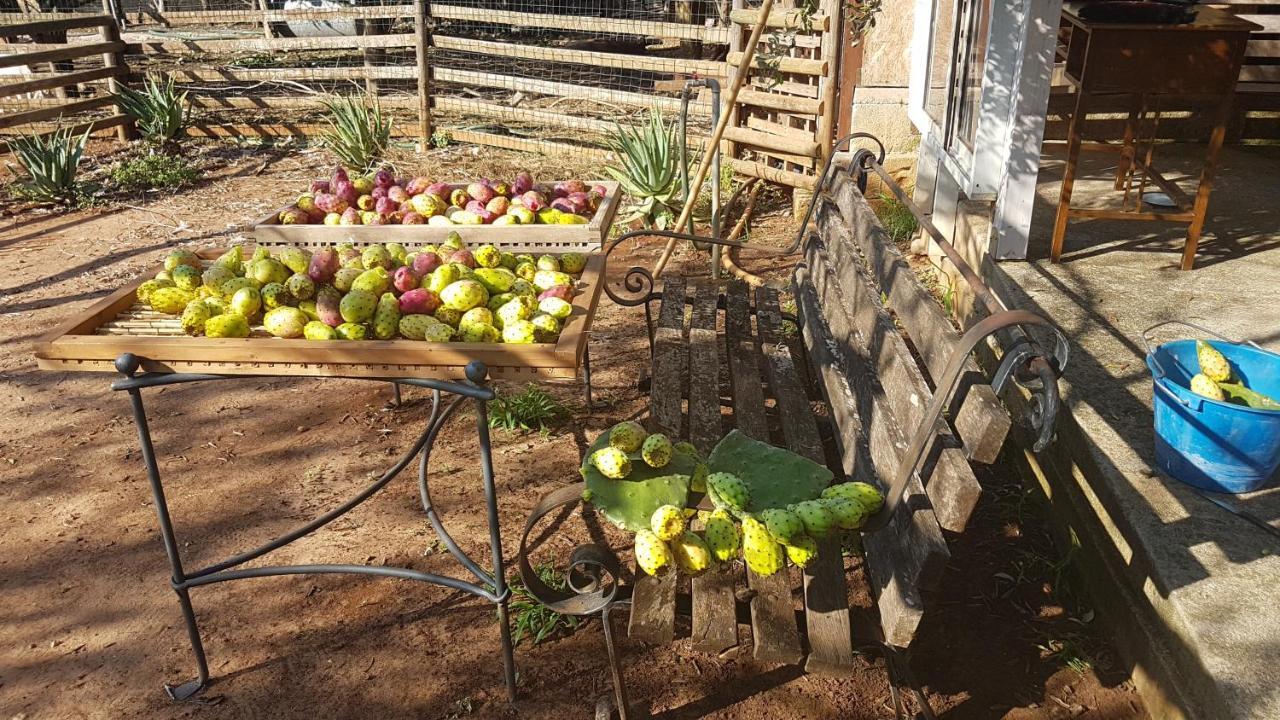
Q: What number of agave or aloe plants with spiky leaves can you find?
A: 4